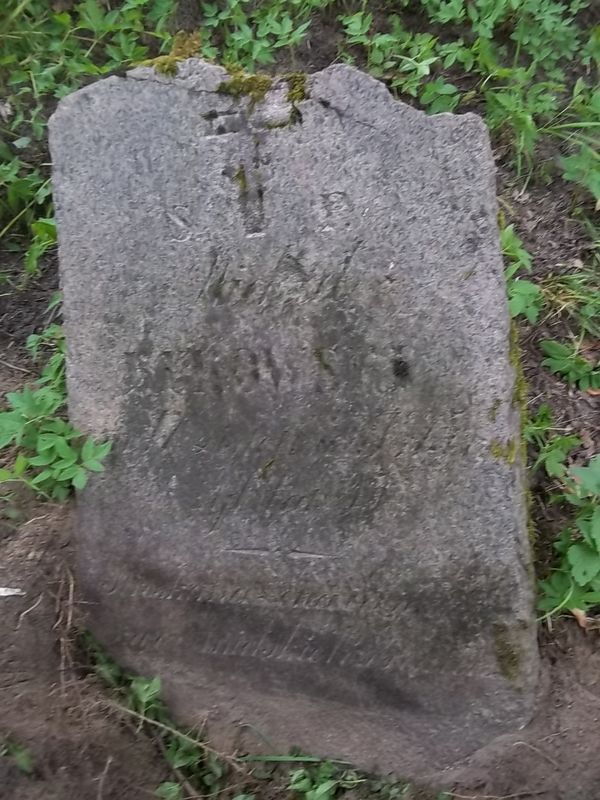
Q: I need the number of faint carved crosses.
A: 1